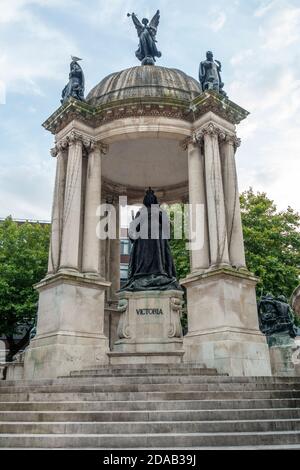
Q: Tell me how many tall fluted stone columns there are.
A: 6